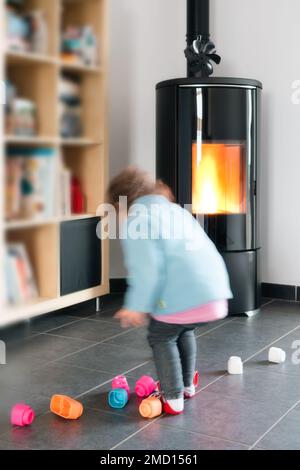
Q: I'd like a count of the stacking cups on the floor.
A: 8